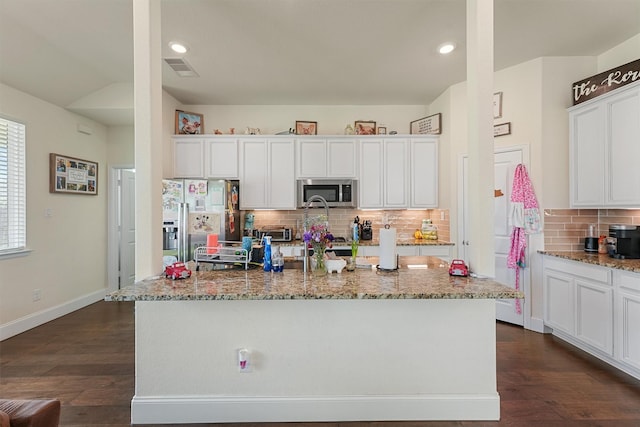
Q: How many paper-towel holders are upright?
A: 1